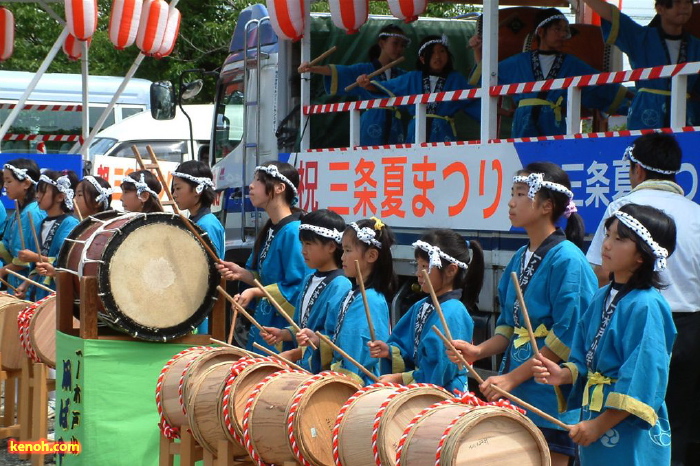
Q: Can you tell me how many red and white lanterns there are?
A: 9